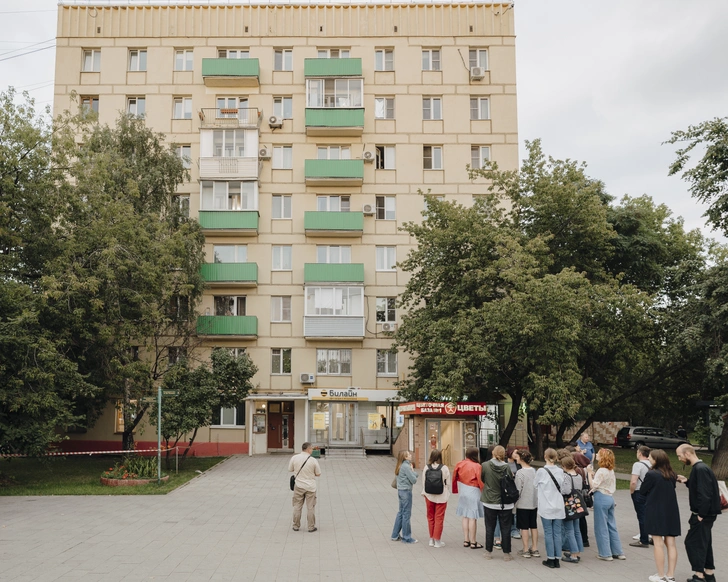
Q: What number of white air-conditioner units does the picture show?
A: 7